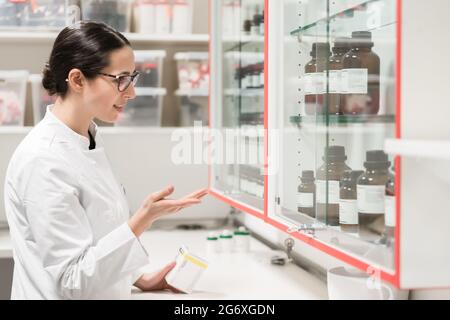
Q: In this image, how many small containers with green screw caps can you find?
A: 3